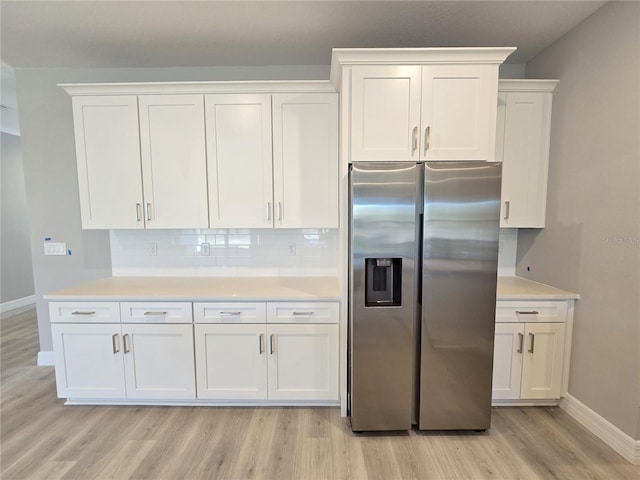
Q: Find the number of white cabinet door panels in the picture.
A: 13